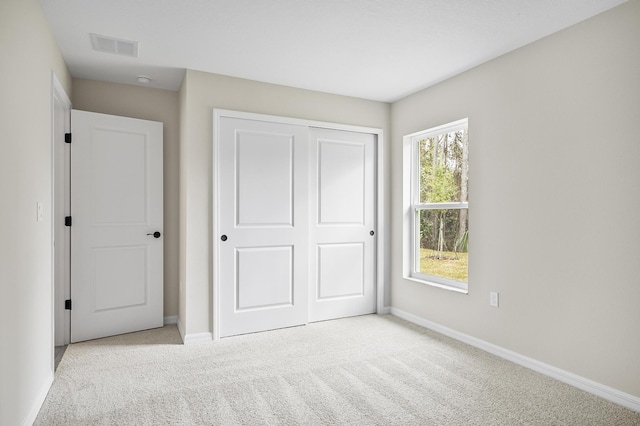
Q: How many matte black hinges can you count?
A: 3